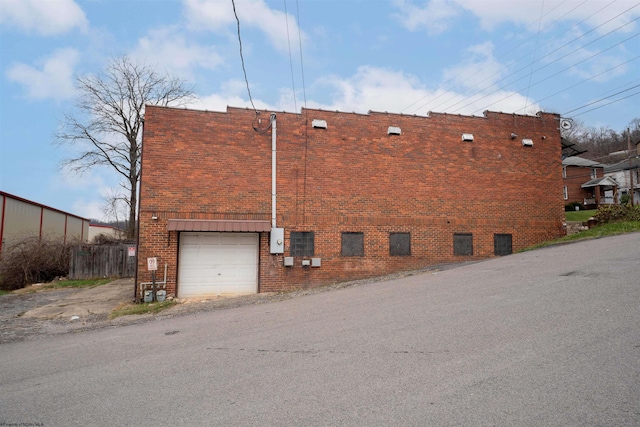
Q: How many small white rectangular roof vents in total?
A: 4